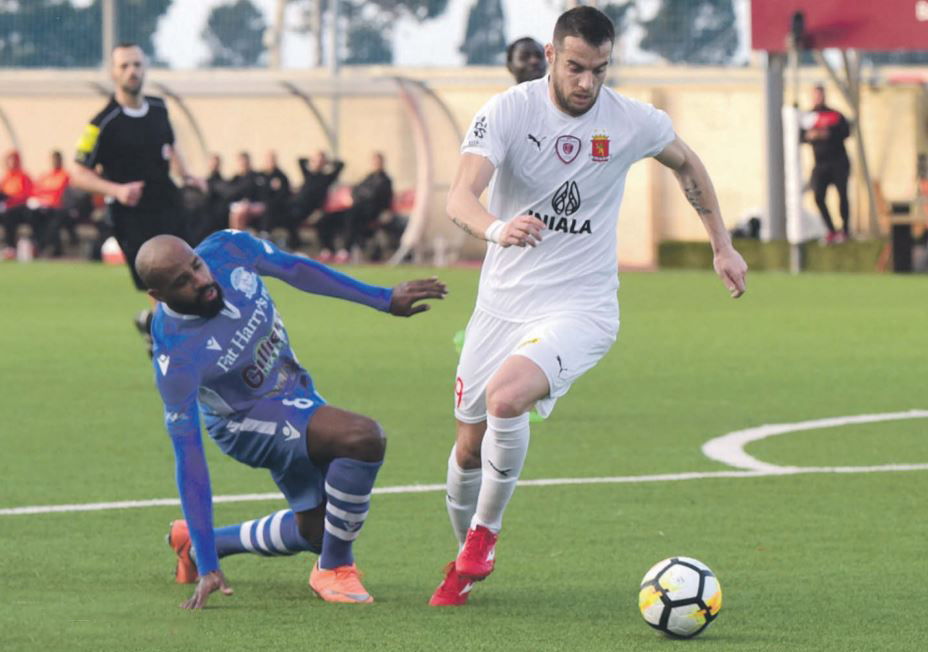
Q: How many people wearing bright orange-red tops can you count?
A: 2